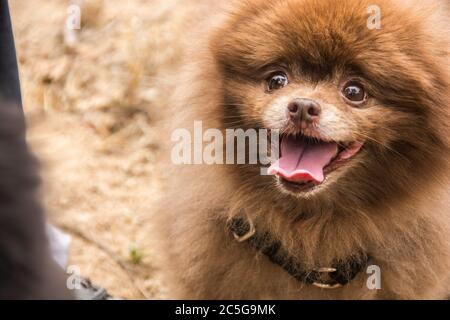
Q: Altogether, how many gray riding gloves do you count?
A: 0